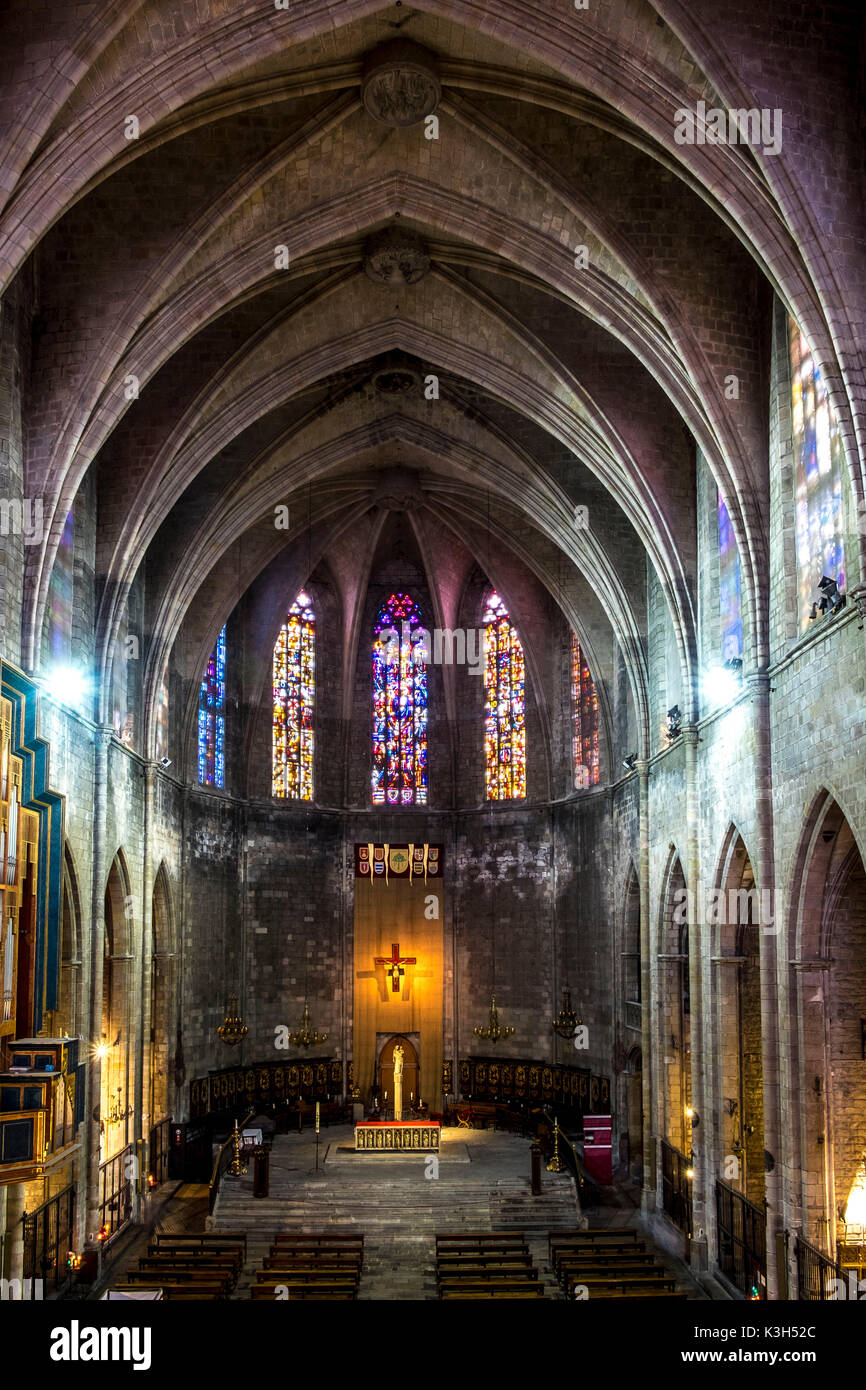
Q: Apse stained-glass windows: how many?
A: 5